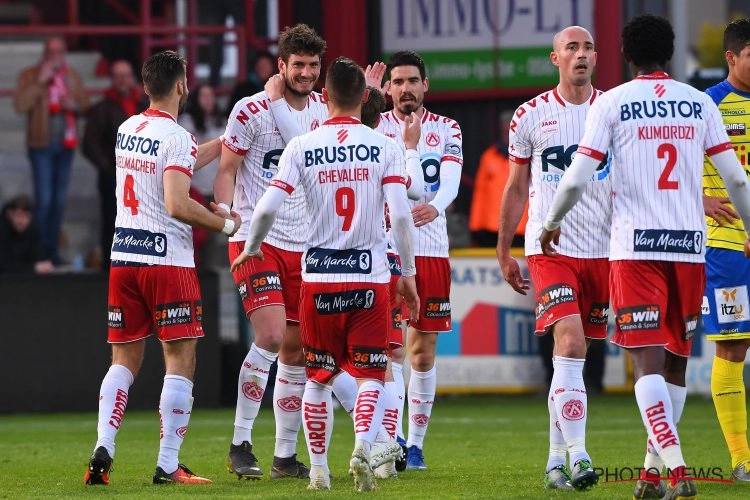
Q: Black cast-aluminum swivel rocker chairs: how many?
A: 0